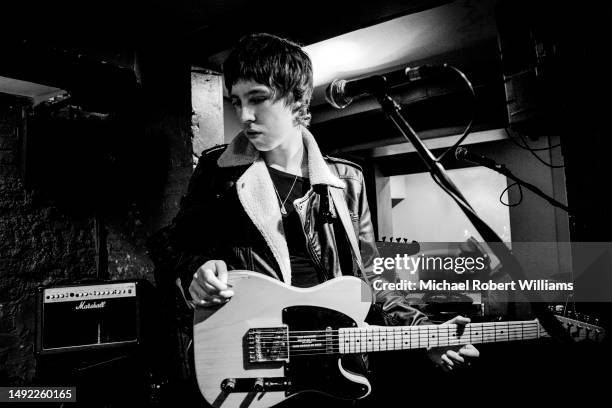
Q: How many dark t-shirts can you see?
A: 1